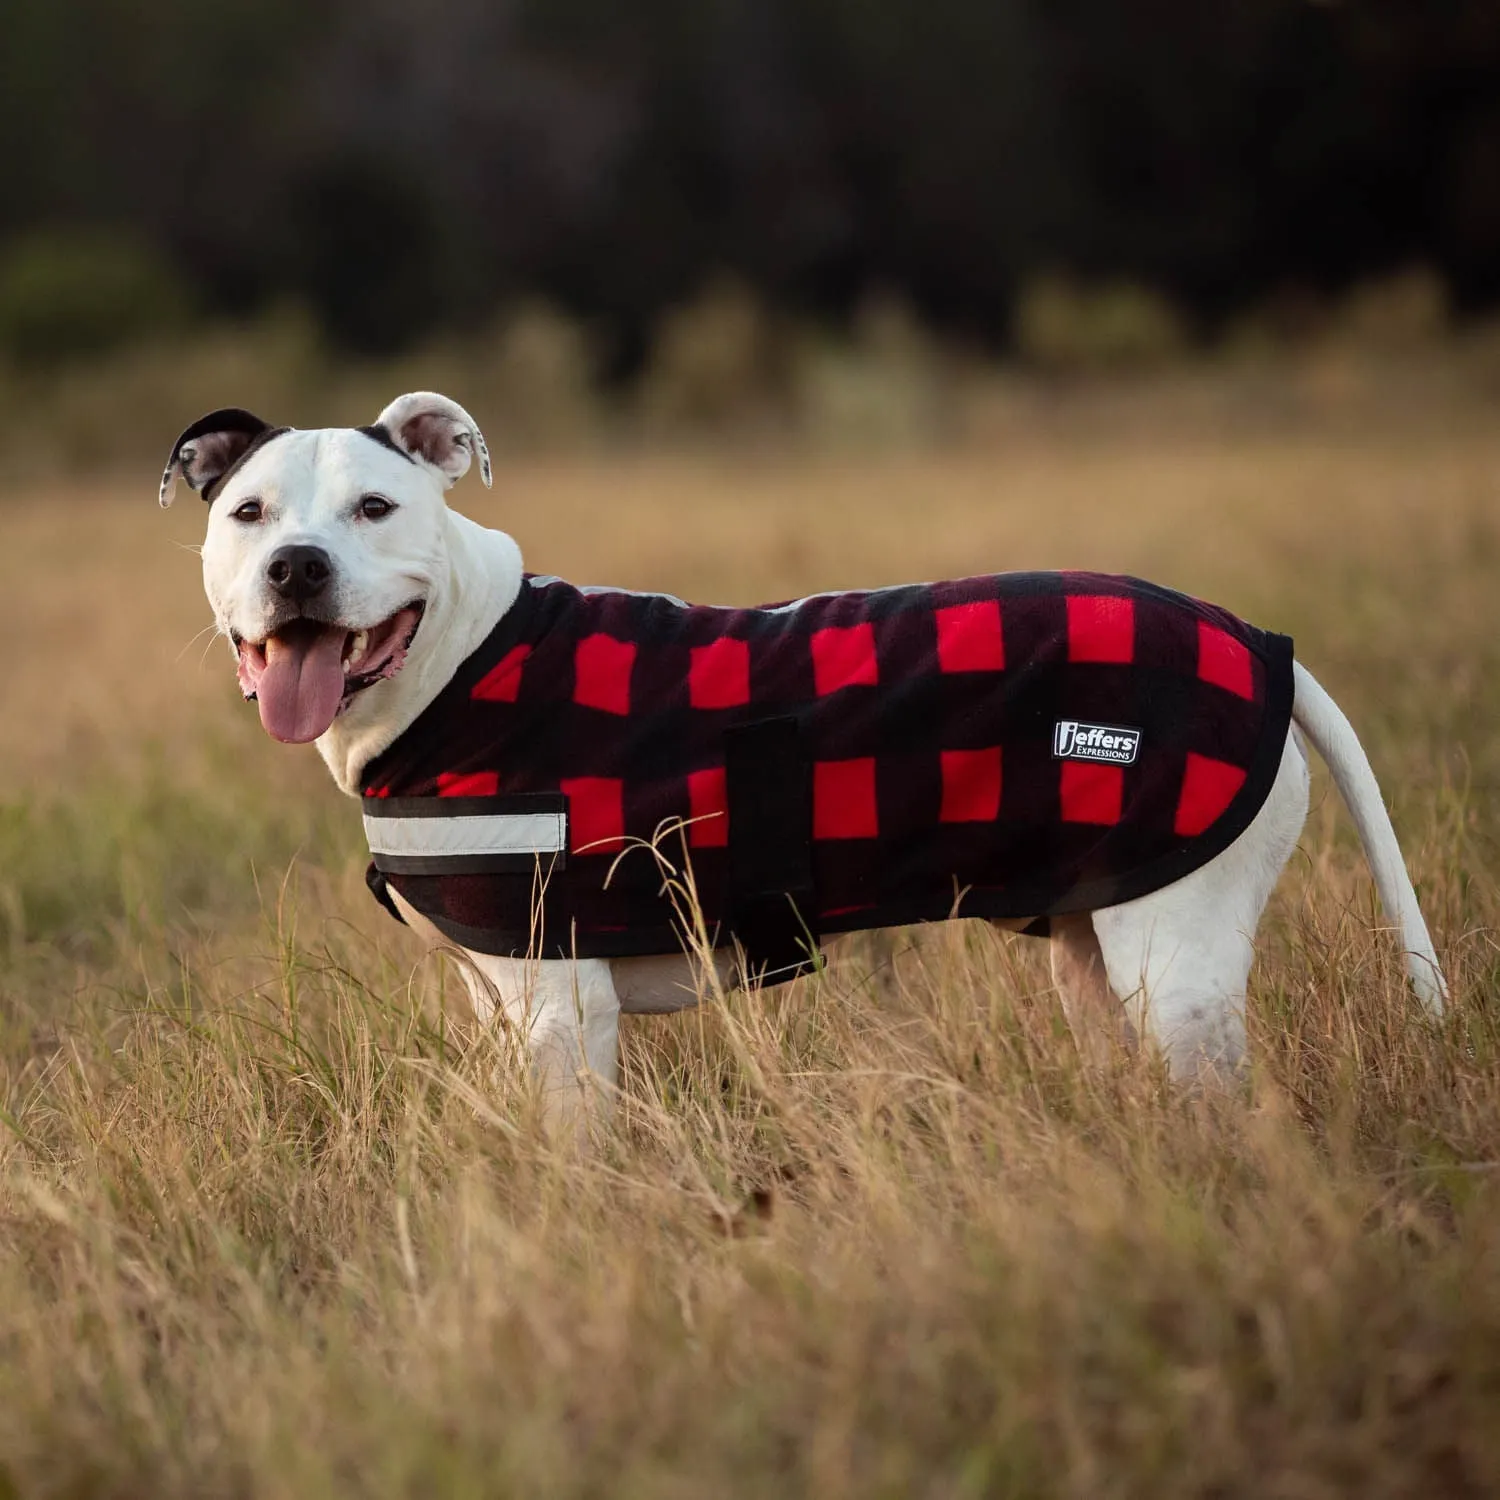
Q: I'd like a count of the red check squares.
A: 14